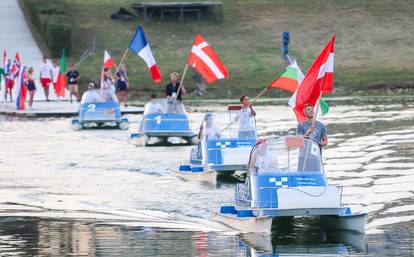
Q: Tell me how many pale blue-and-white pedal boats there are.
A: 4